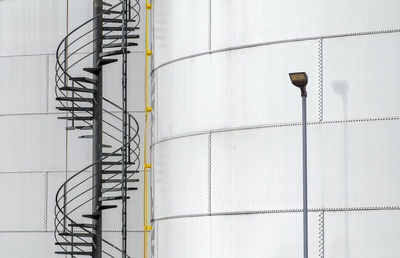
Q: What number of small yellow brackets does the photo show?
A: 5